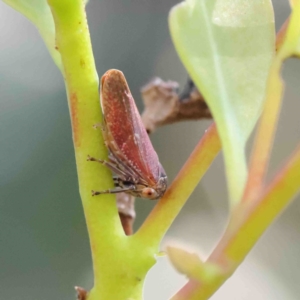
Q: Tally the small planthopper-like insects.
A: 1